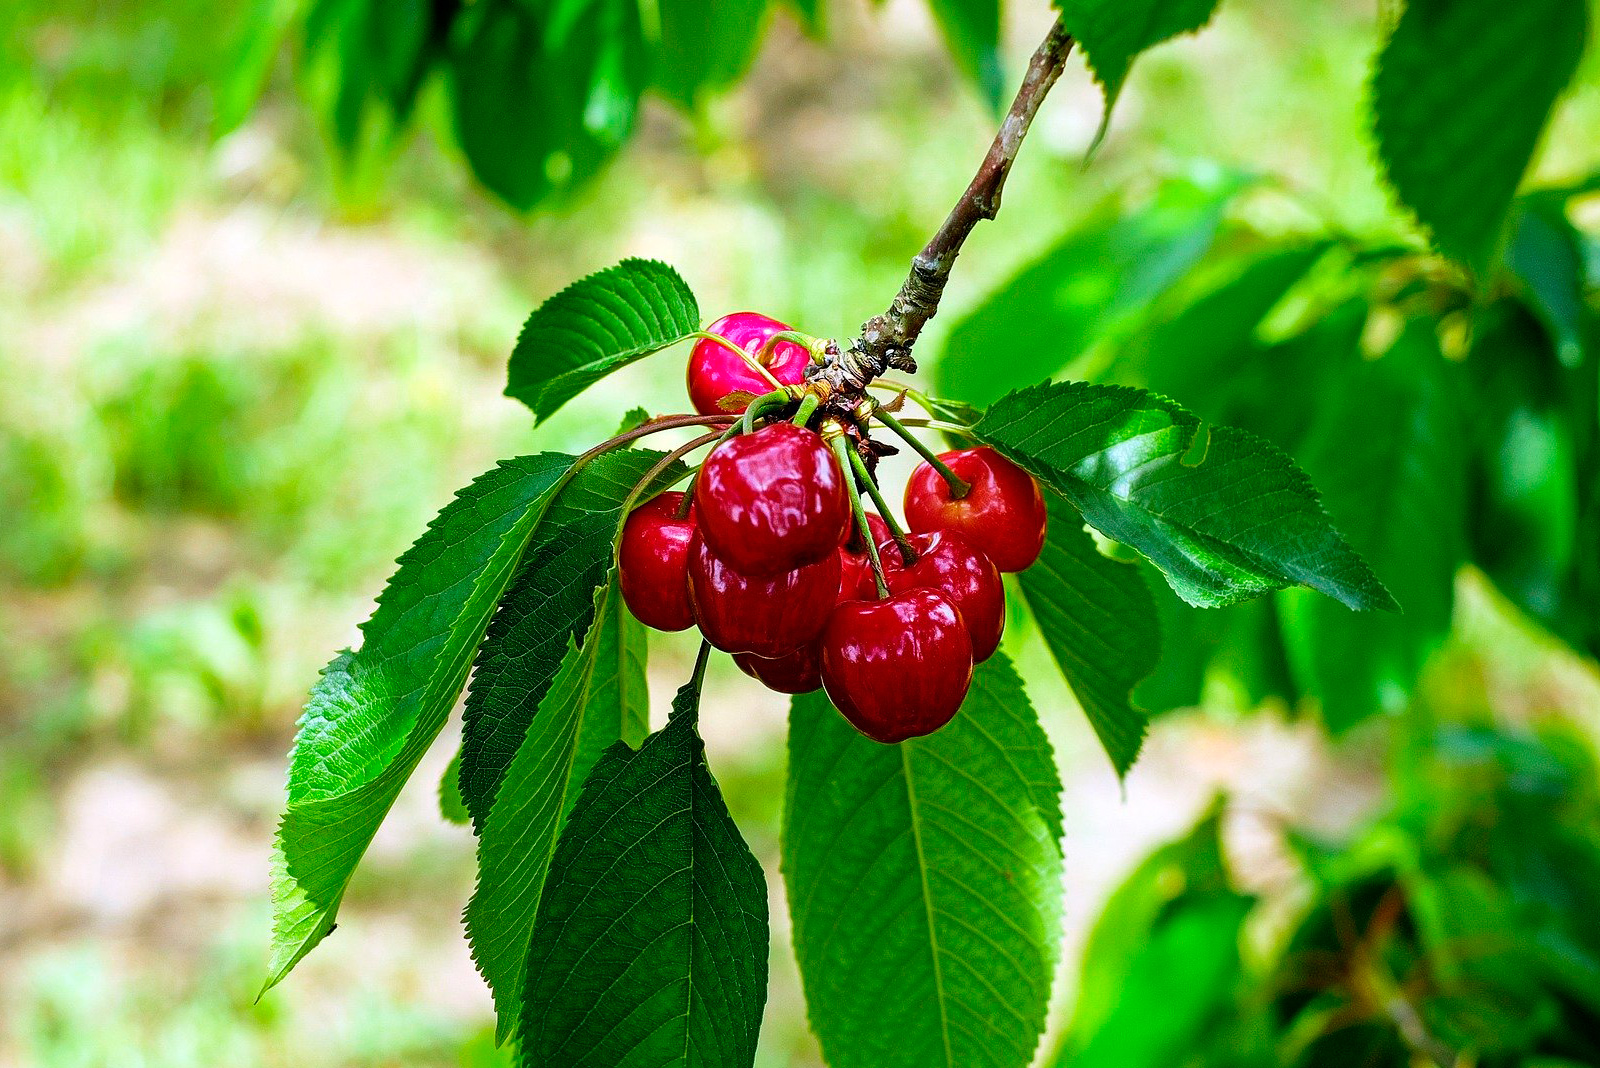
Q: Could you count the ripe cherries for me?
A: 9